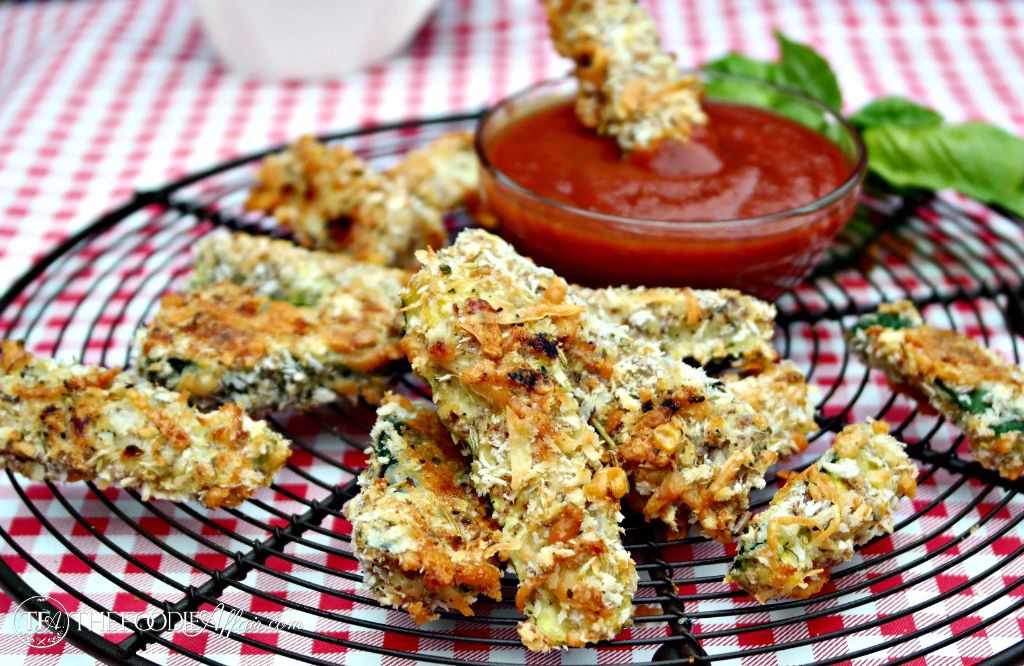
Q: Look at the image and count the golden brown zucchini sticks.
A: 13